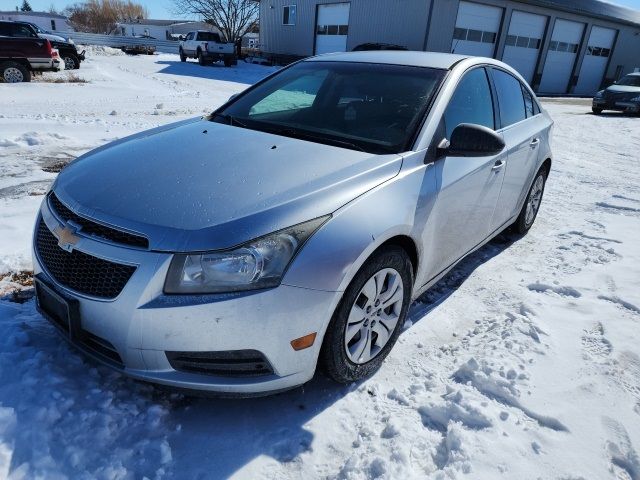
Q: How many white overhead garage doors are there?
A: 5